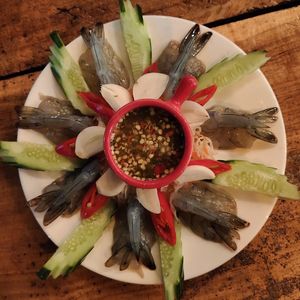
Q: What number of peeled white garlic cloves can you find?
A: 7